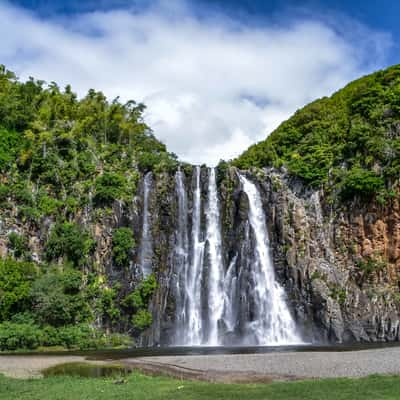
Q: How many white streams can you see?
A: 5